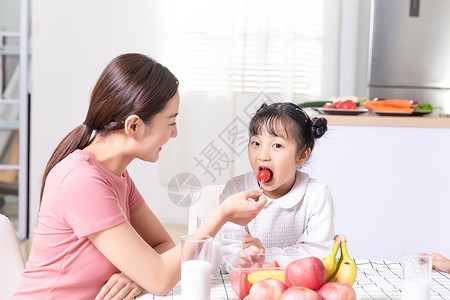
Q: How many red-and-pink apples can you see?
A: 4